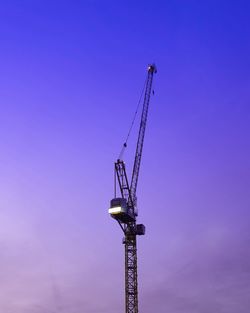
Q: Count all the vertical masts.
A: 1